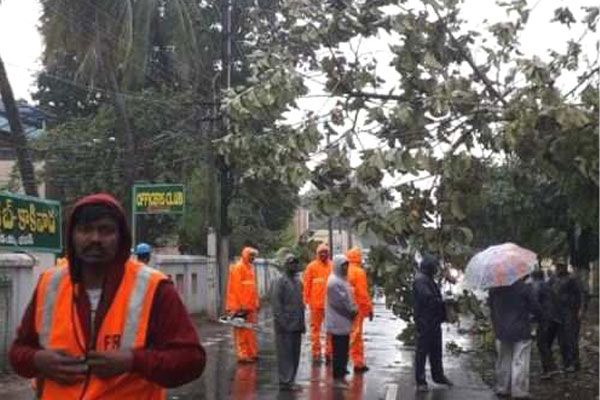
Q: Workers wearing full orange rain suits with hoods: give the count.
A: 3